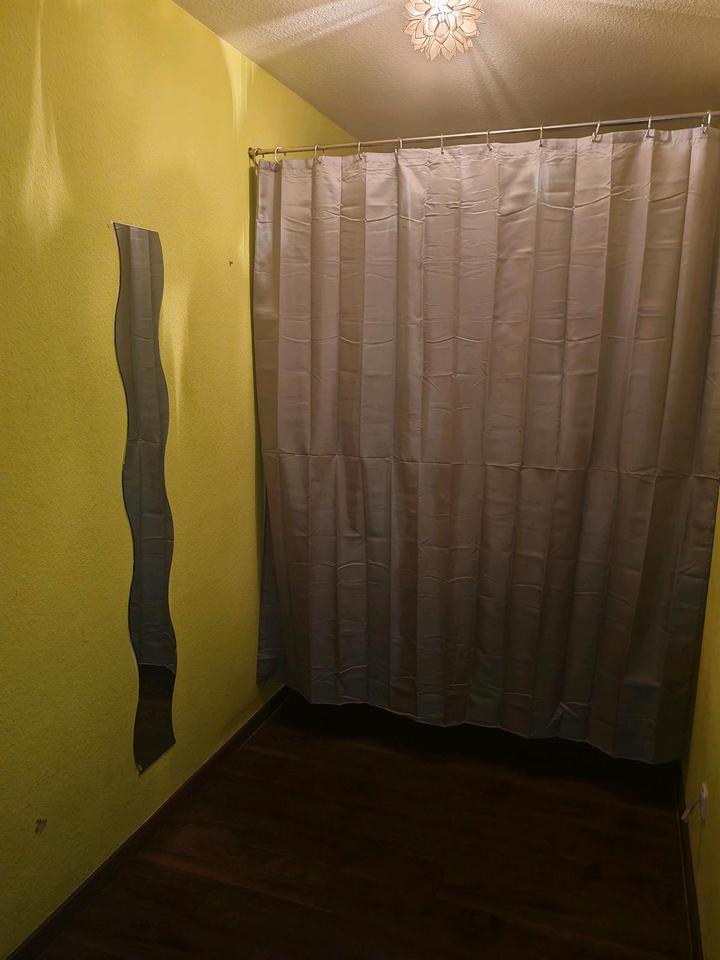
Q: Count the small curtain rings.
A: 11